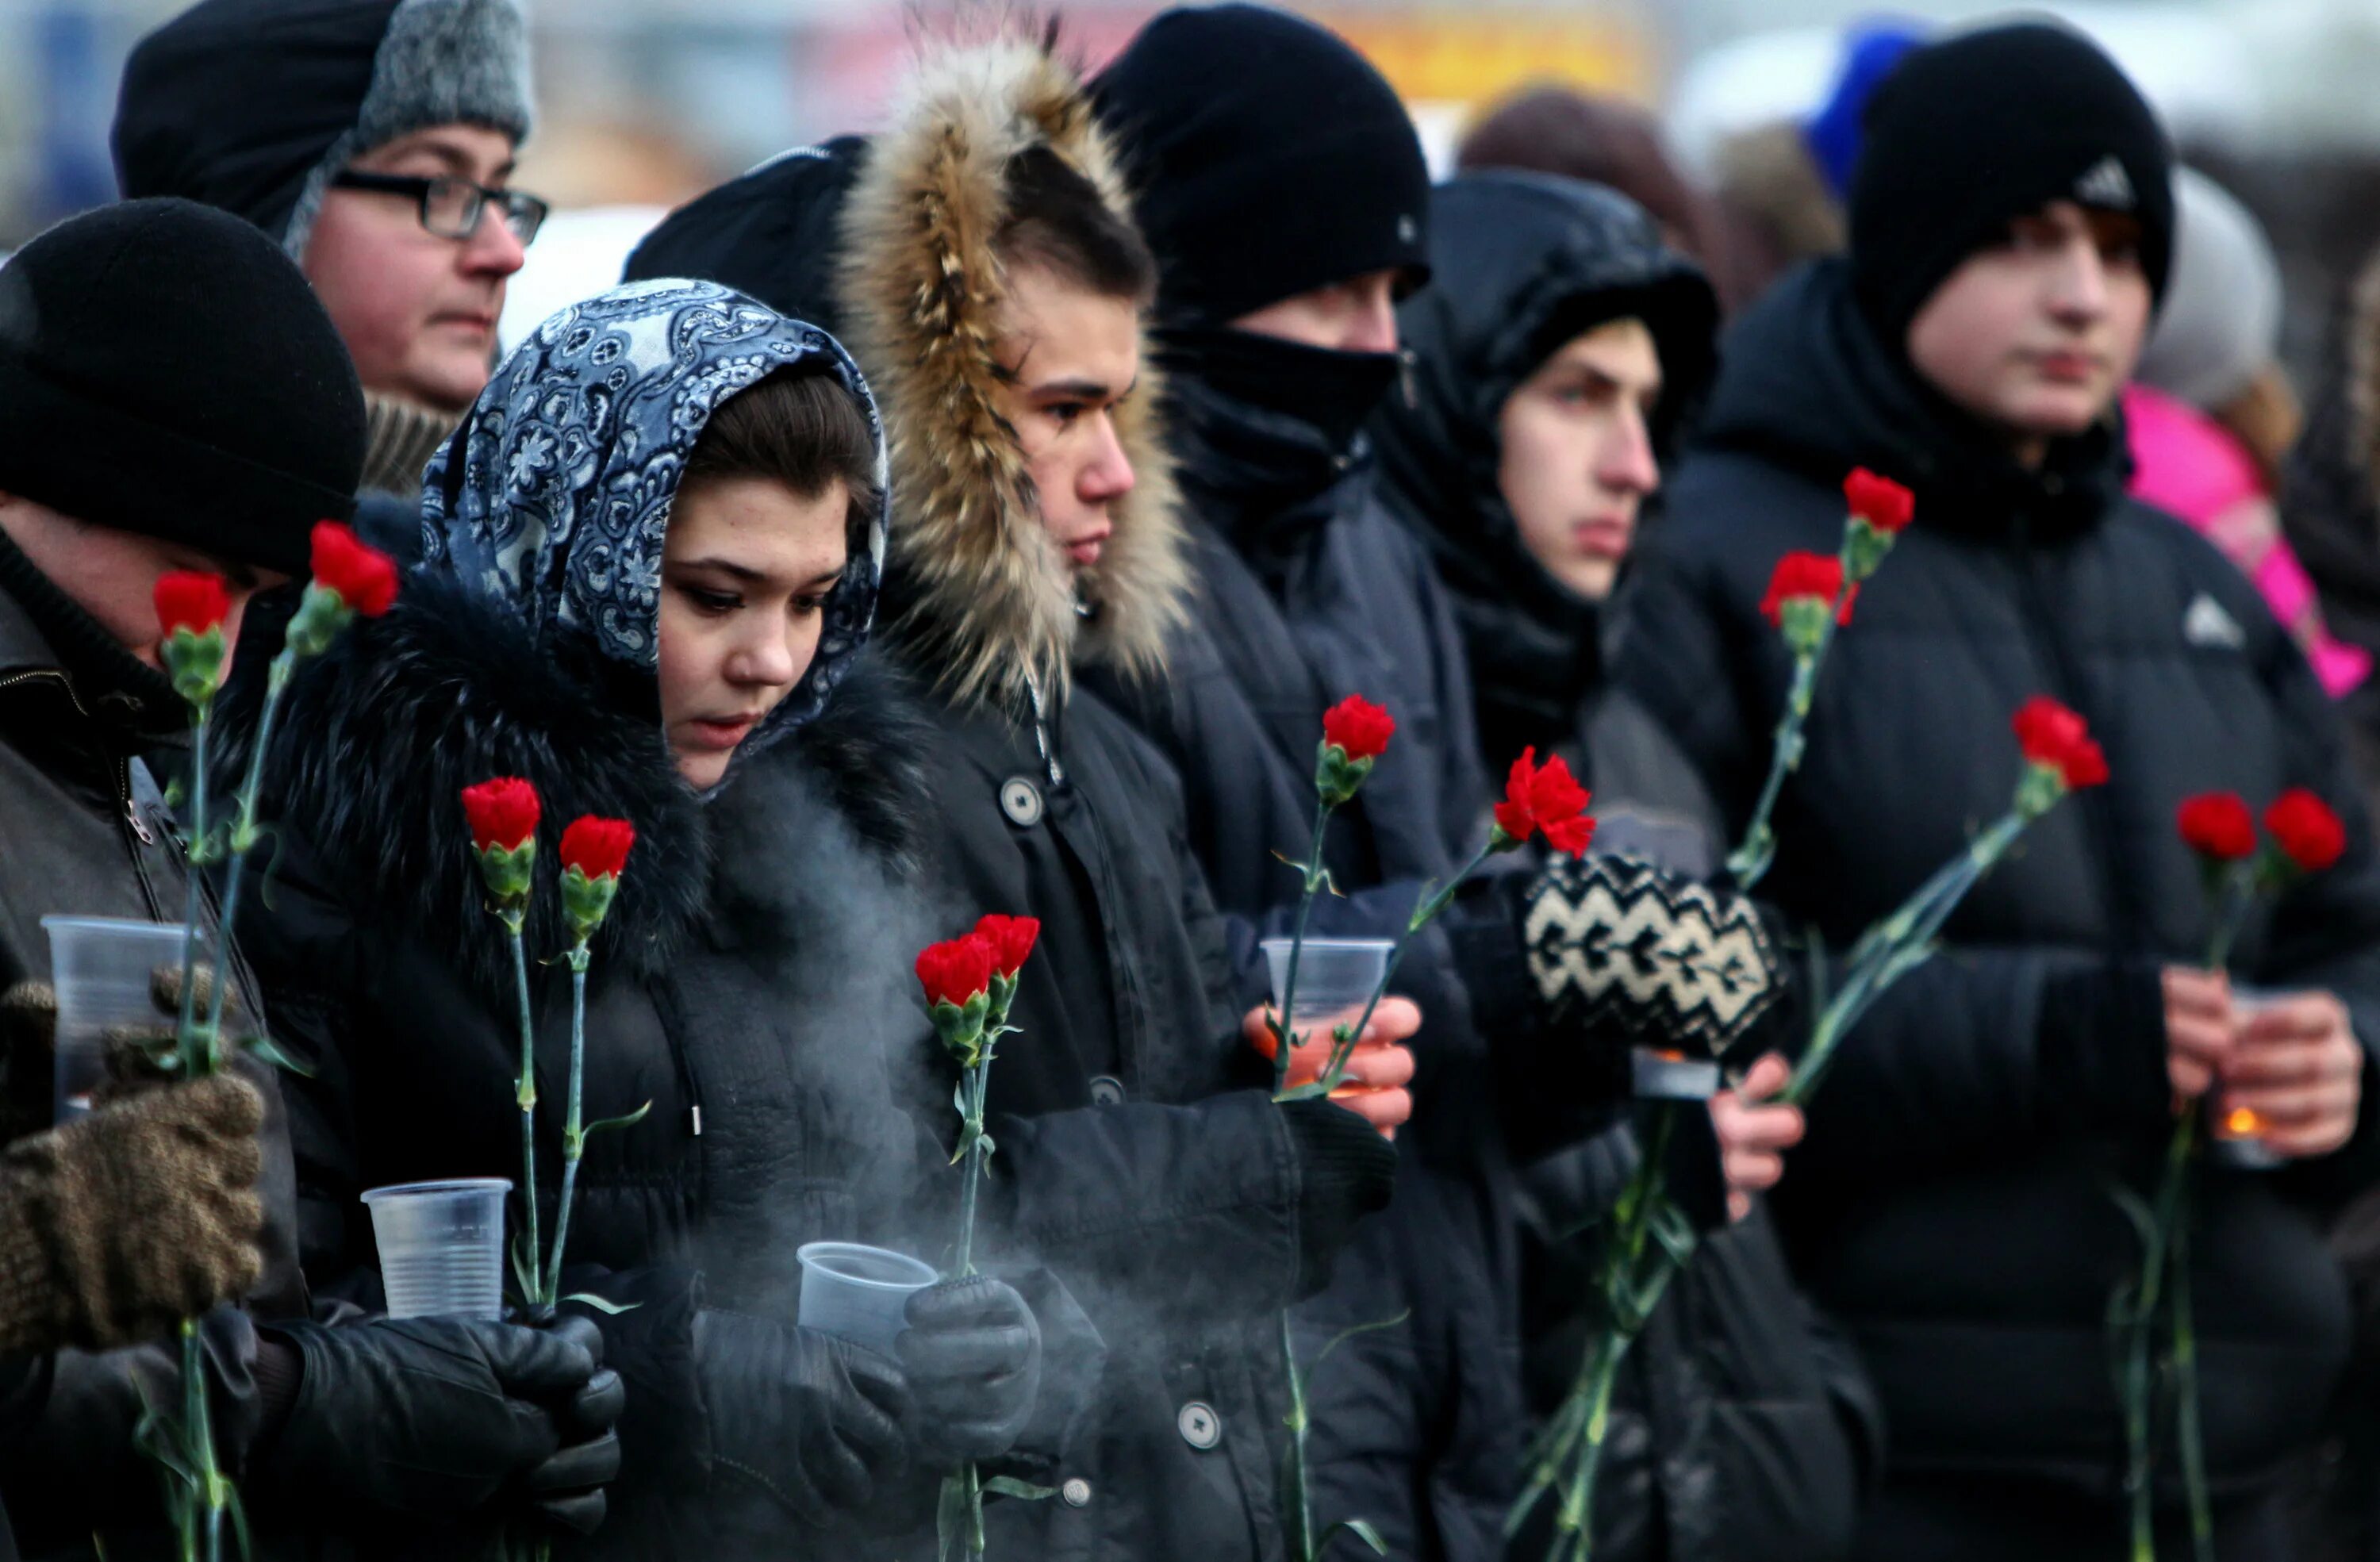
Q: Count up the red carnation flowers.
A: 13